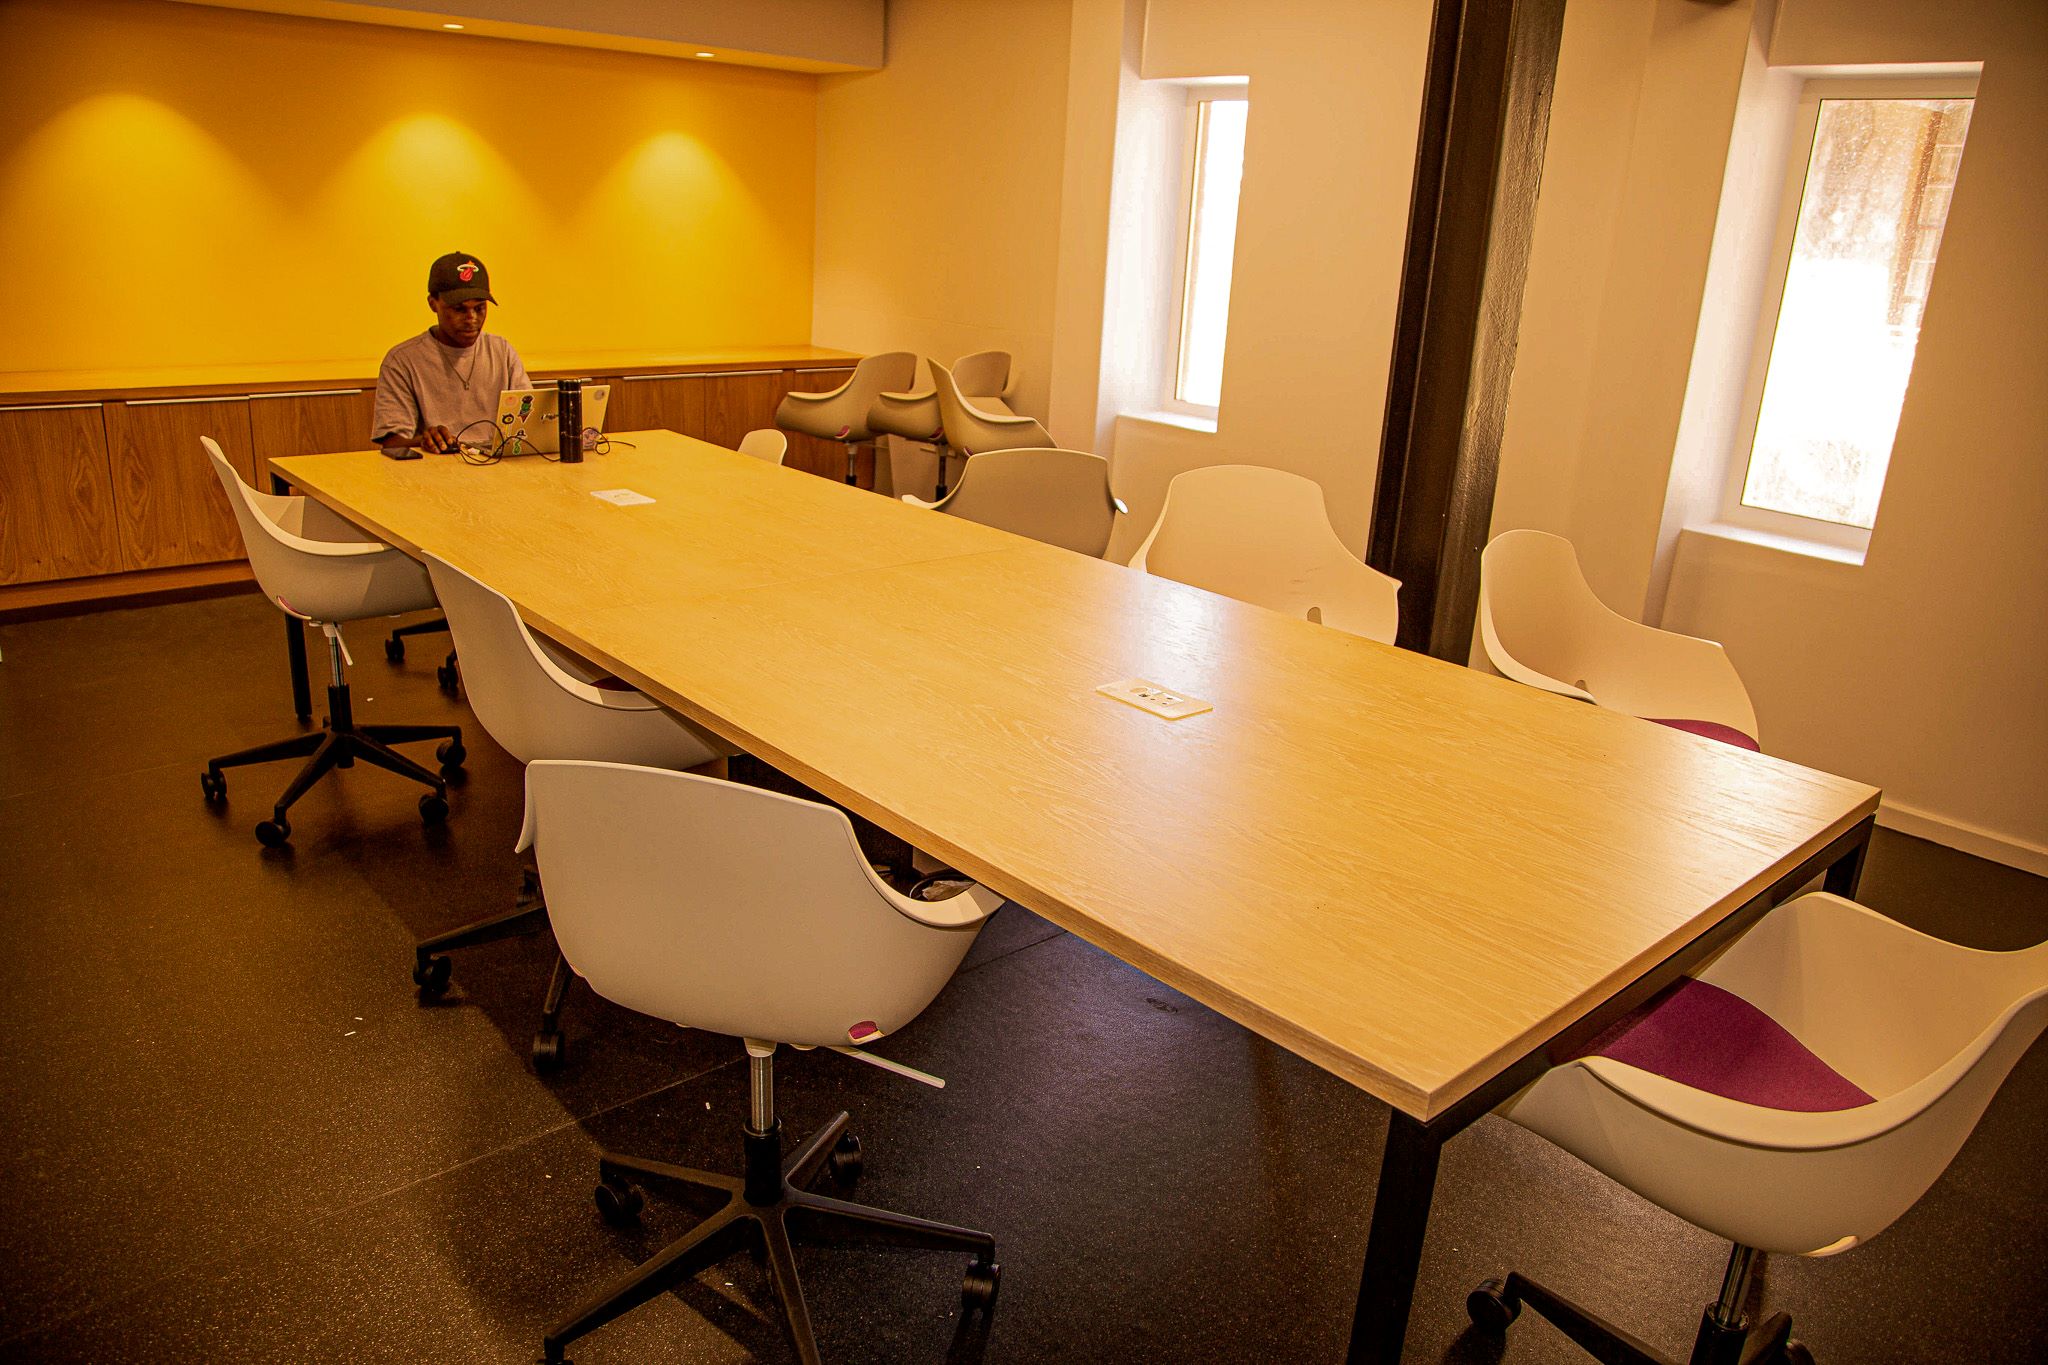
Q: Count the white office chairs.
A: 11